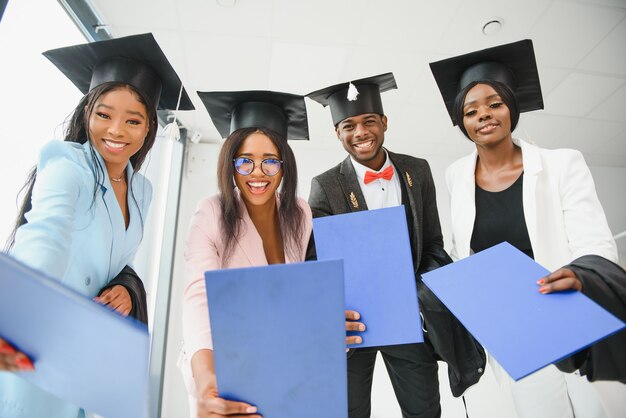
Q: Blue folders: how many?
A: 4